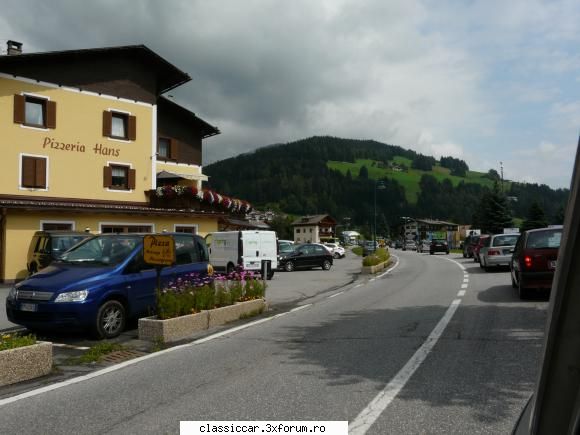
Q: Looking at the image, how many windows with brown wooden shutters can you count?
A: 5